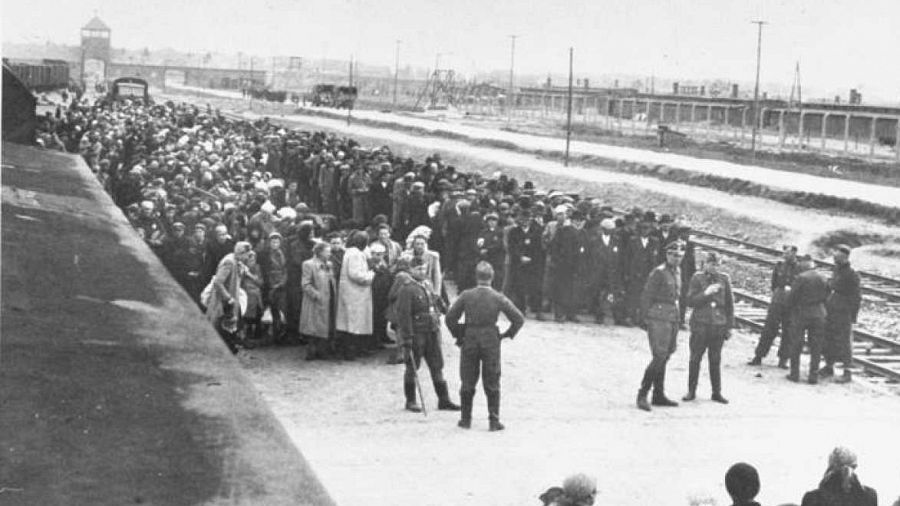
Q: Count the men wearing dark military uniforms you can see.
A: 7